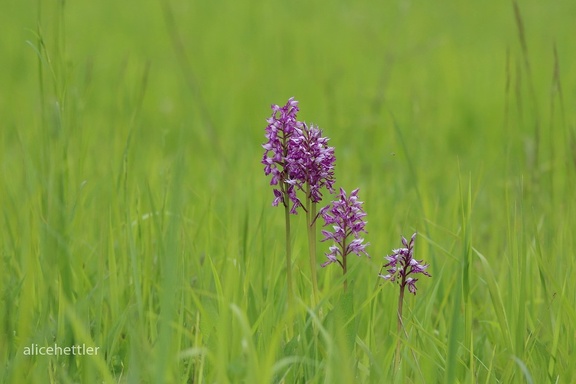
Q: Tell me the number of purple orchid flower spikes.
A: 4